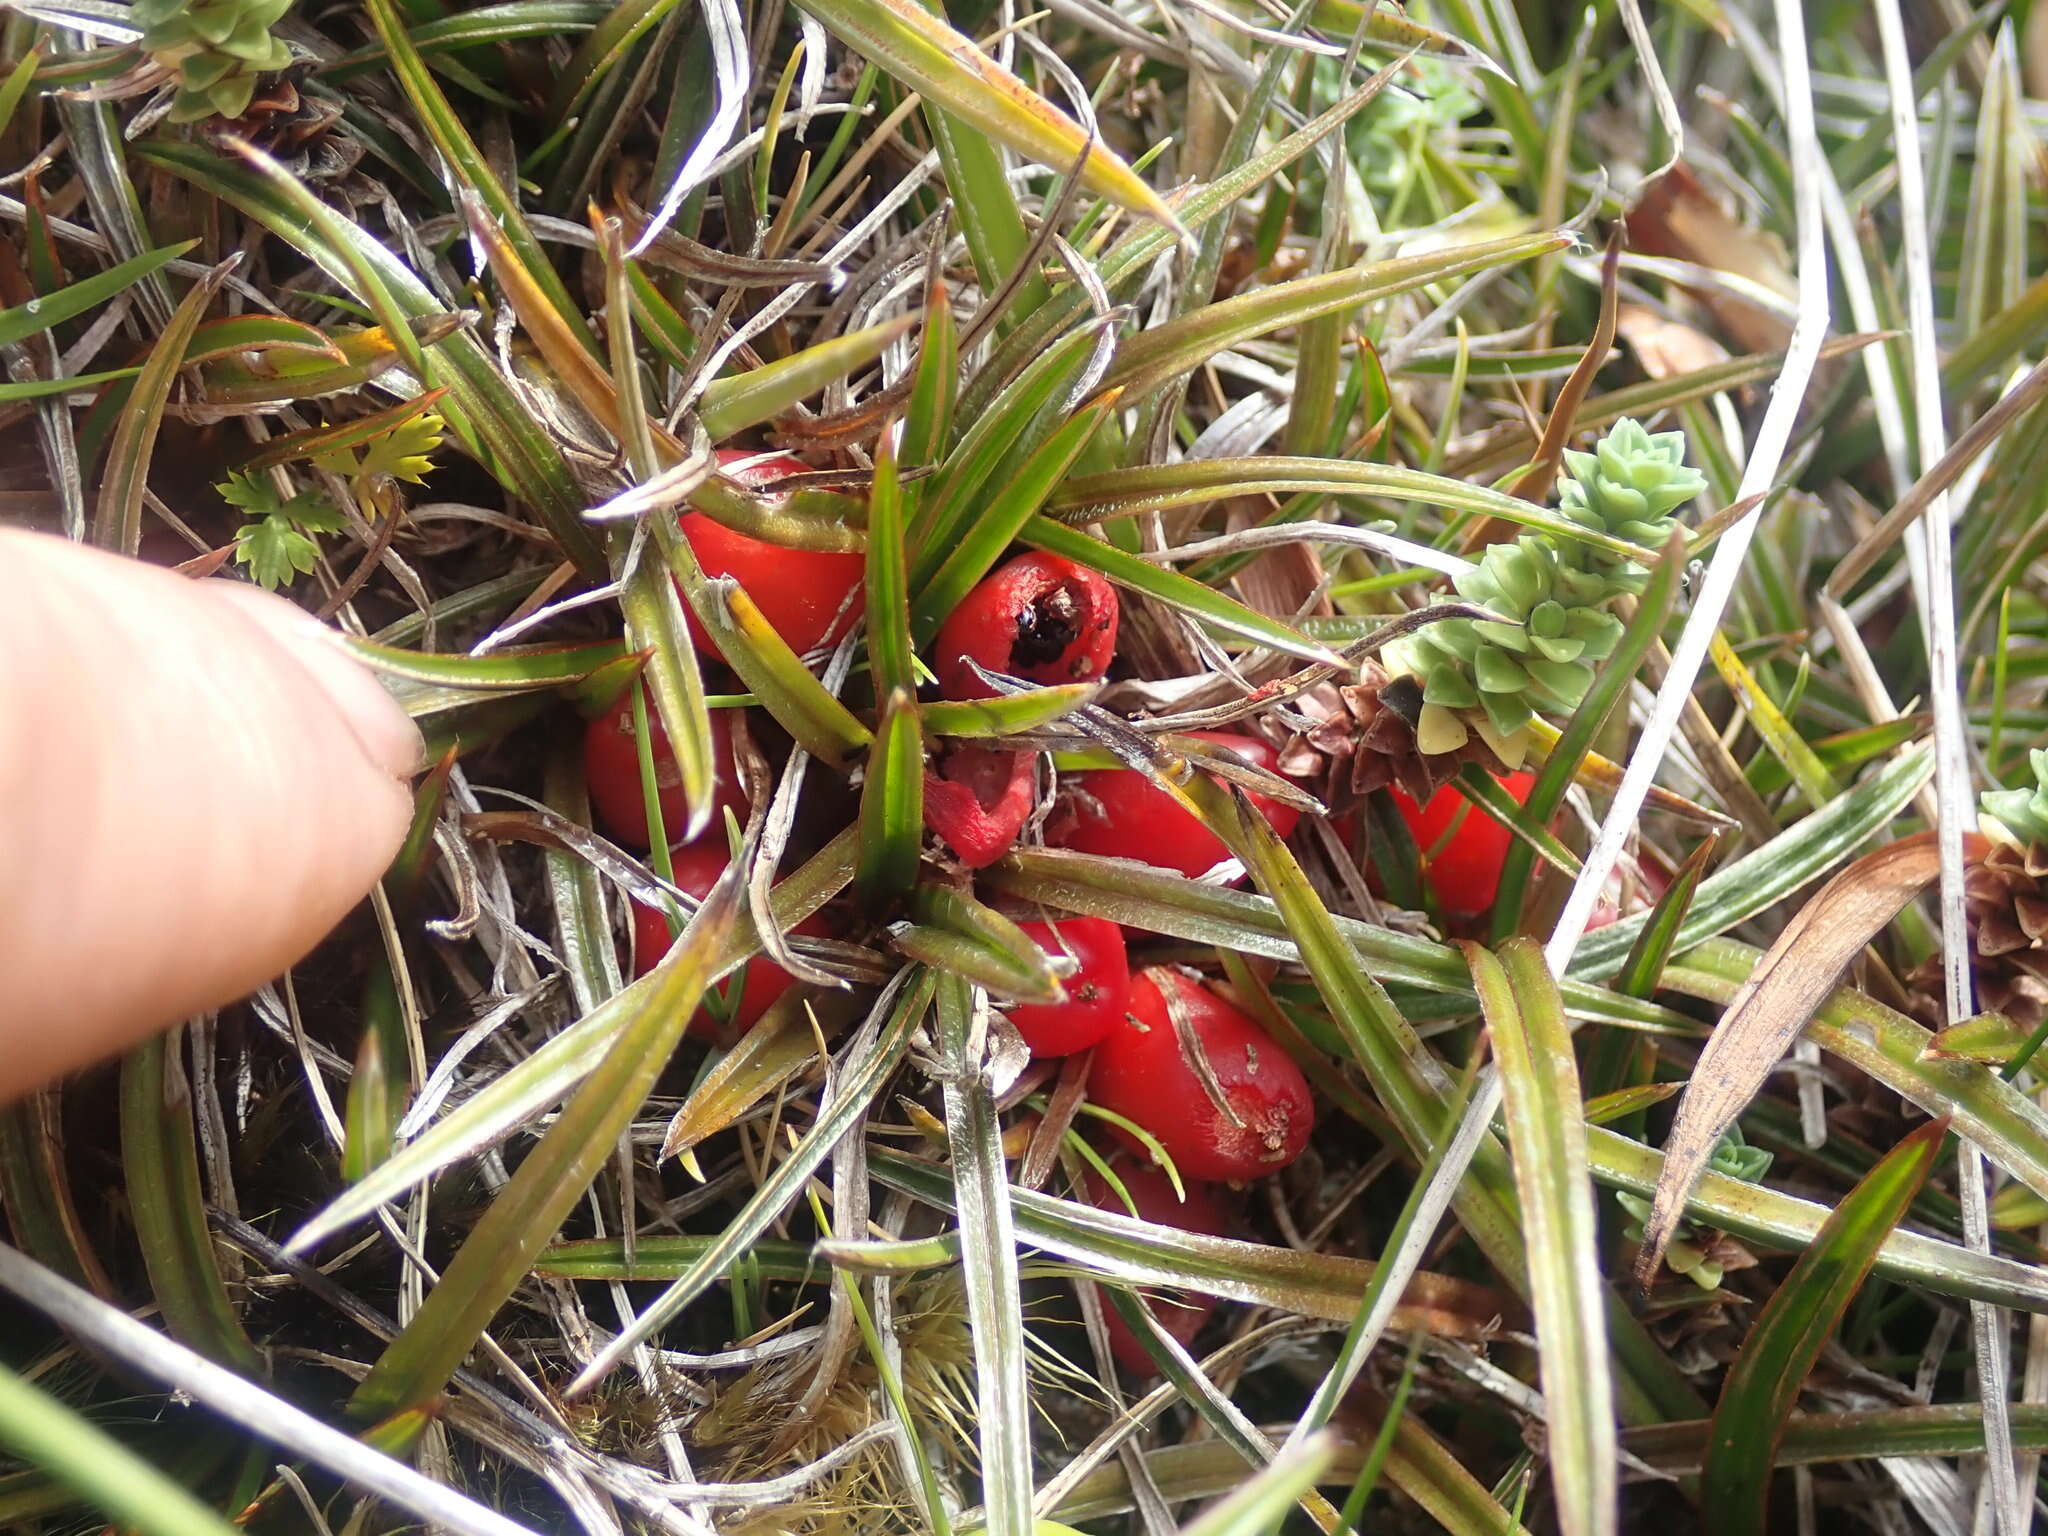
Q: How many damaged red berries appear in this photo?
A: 2